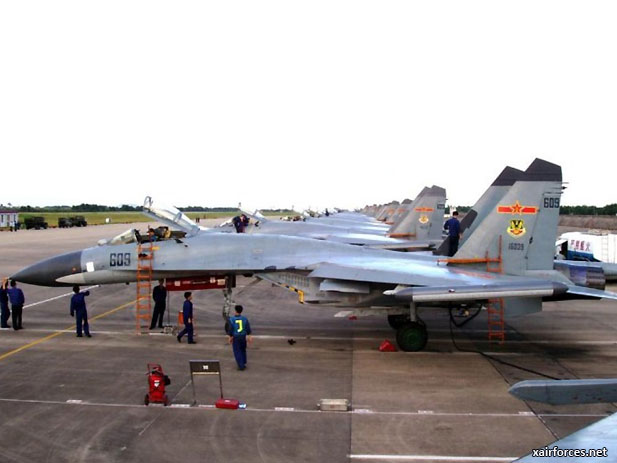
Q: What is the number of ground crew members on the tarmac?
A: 6